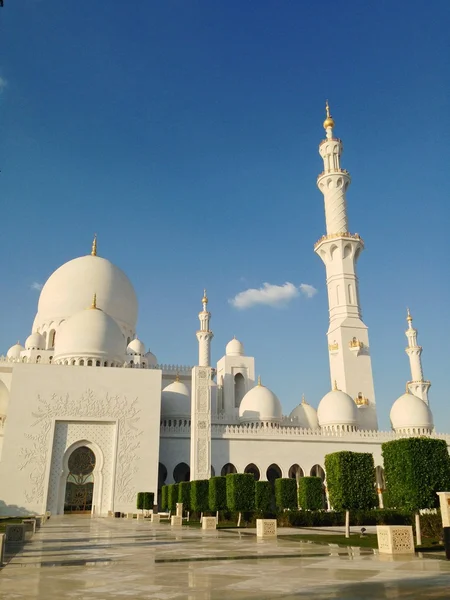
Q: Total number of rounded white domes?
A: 12